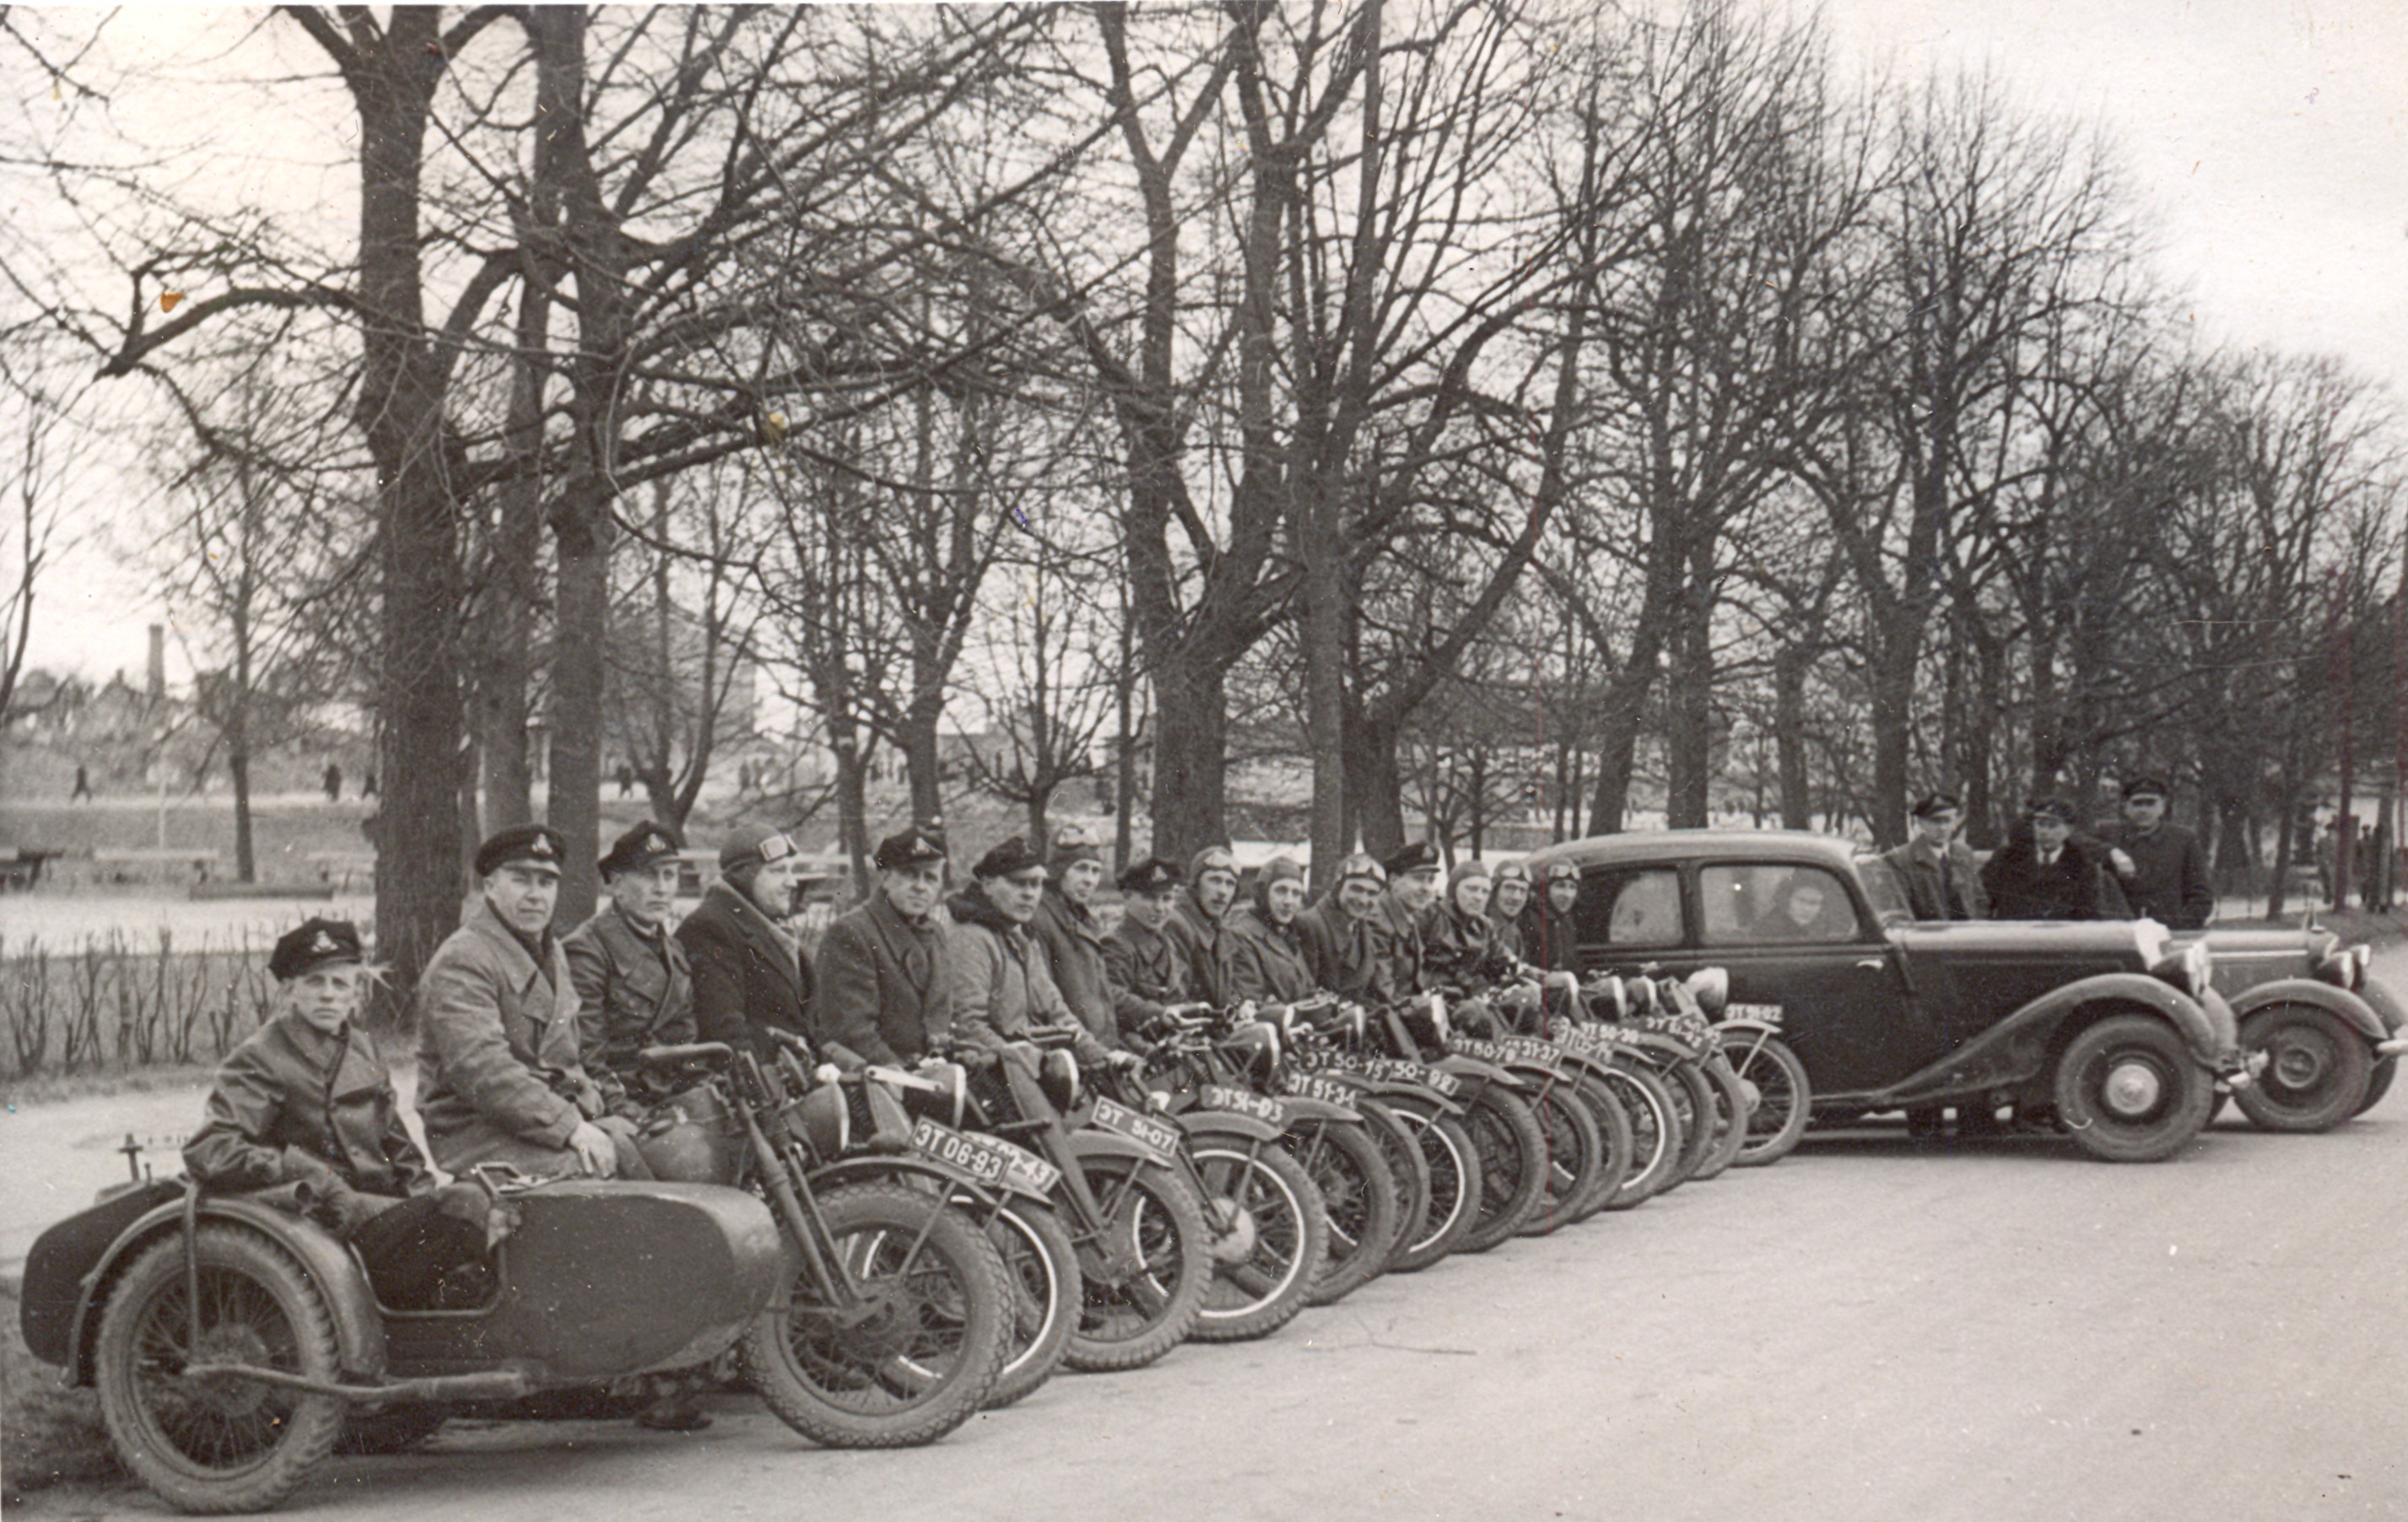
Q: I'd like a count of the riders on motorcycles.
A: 15